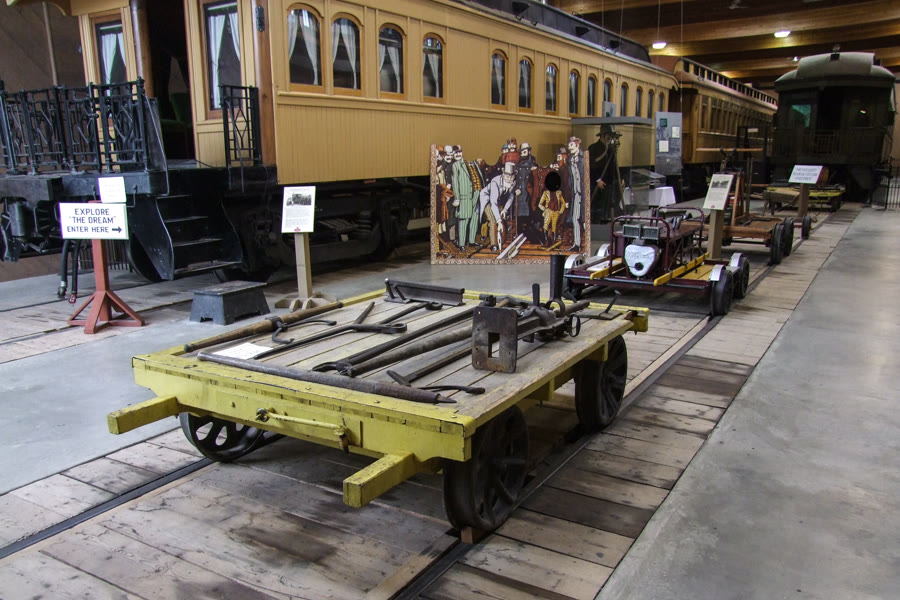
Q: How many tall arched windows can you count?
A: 14